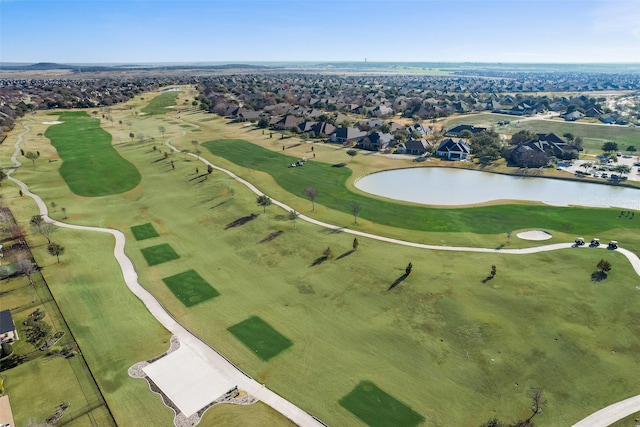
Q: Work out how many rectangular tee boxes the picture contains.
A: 5